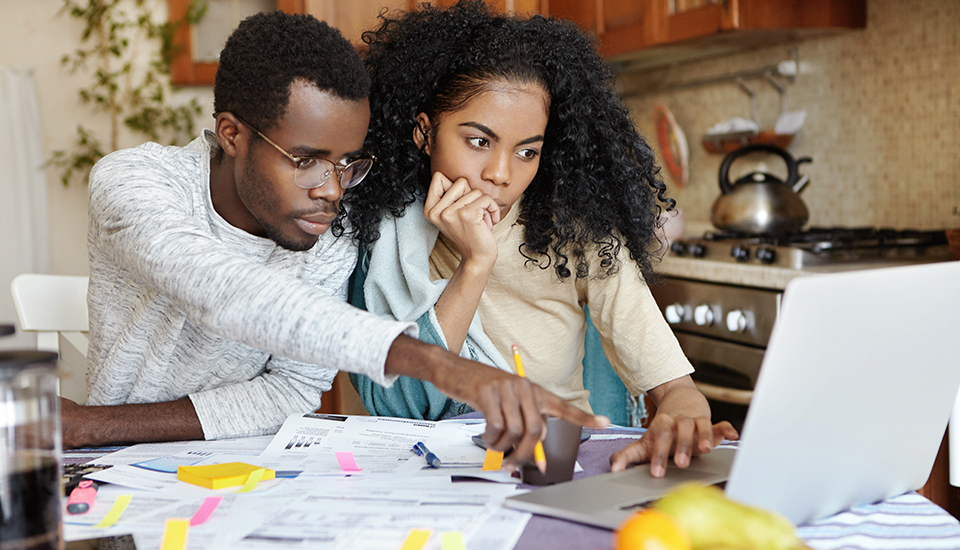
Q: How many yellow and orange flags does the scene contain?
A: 6